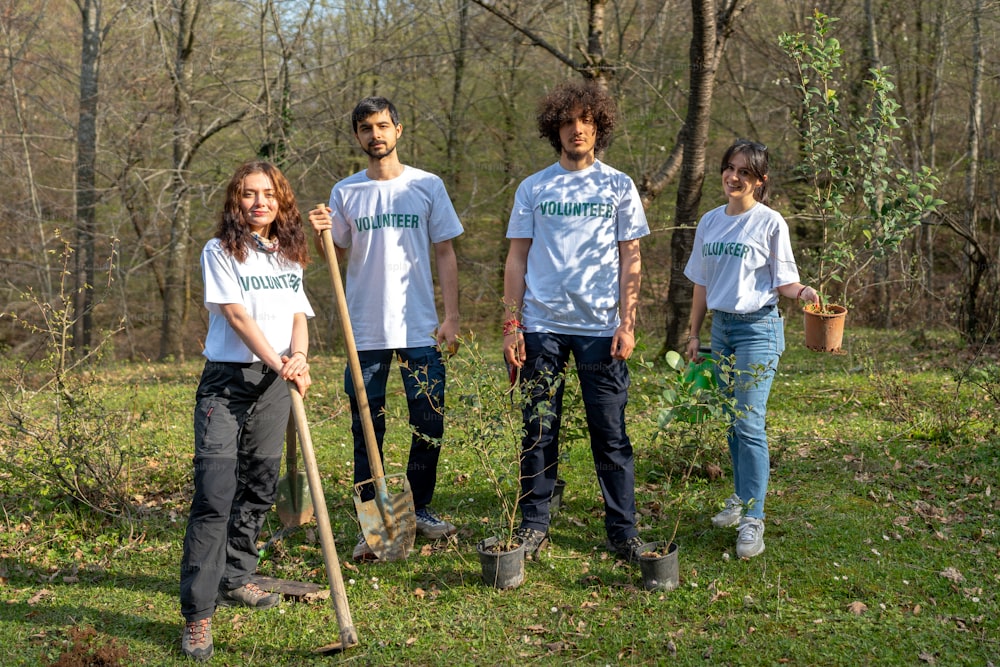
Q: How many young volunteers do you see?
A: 4